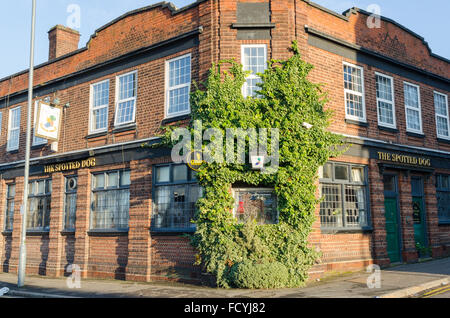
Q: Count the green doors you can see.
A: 2